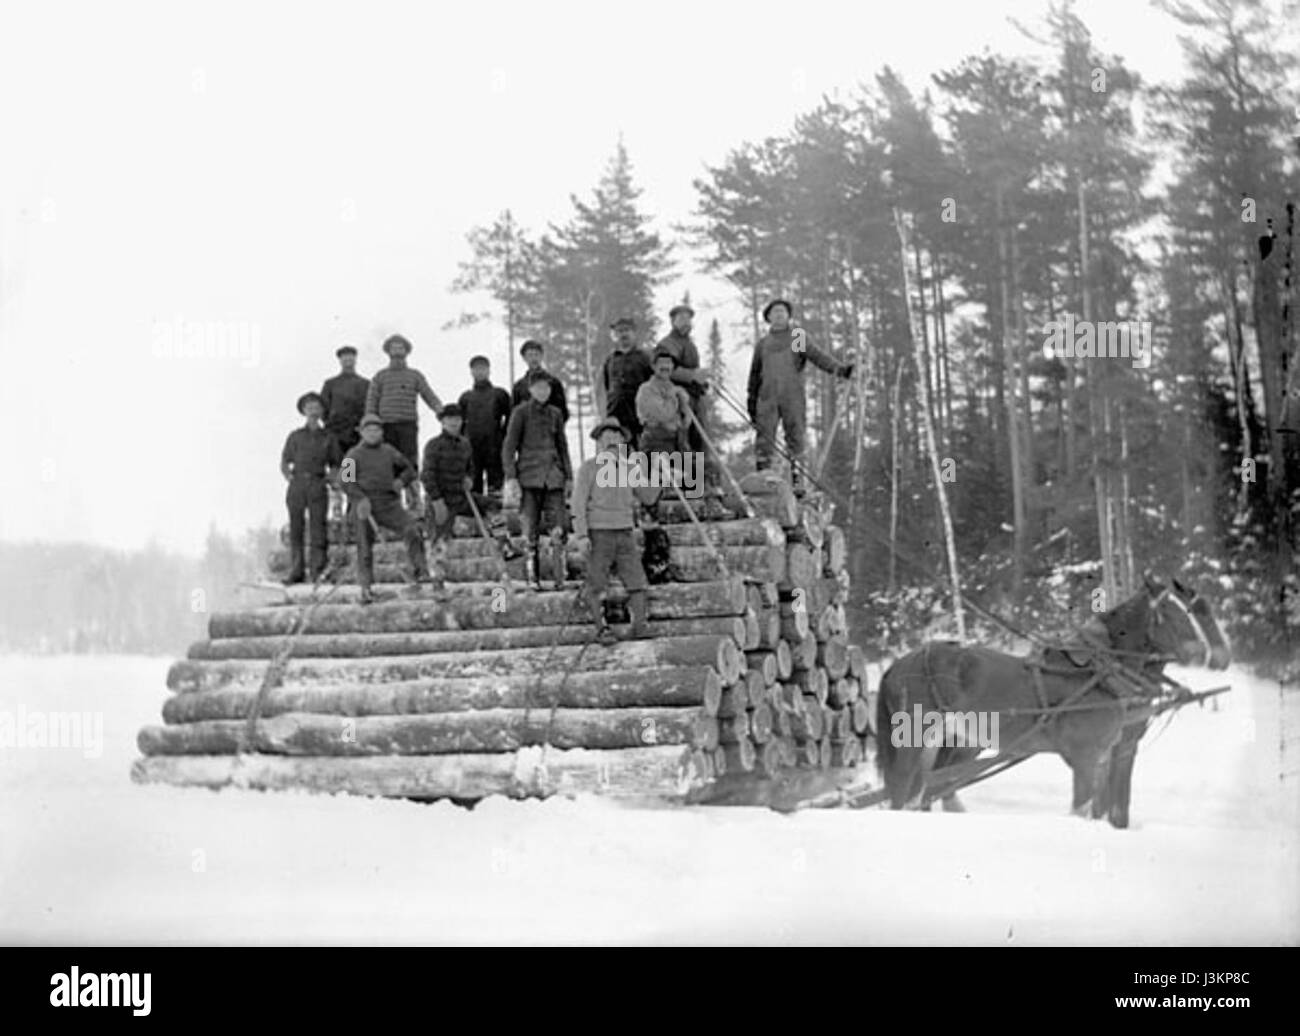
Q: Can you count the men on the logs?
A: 13